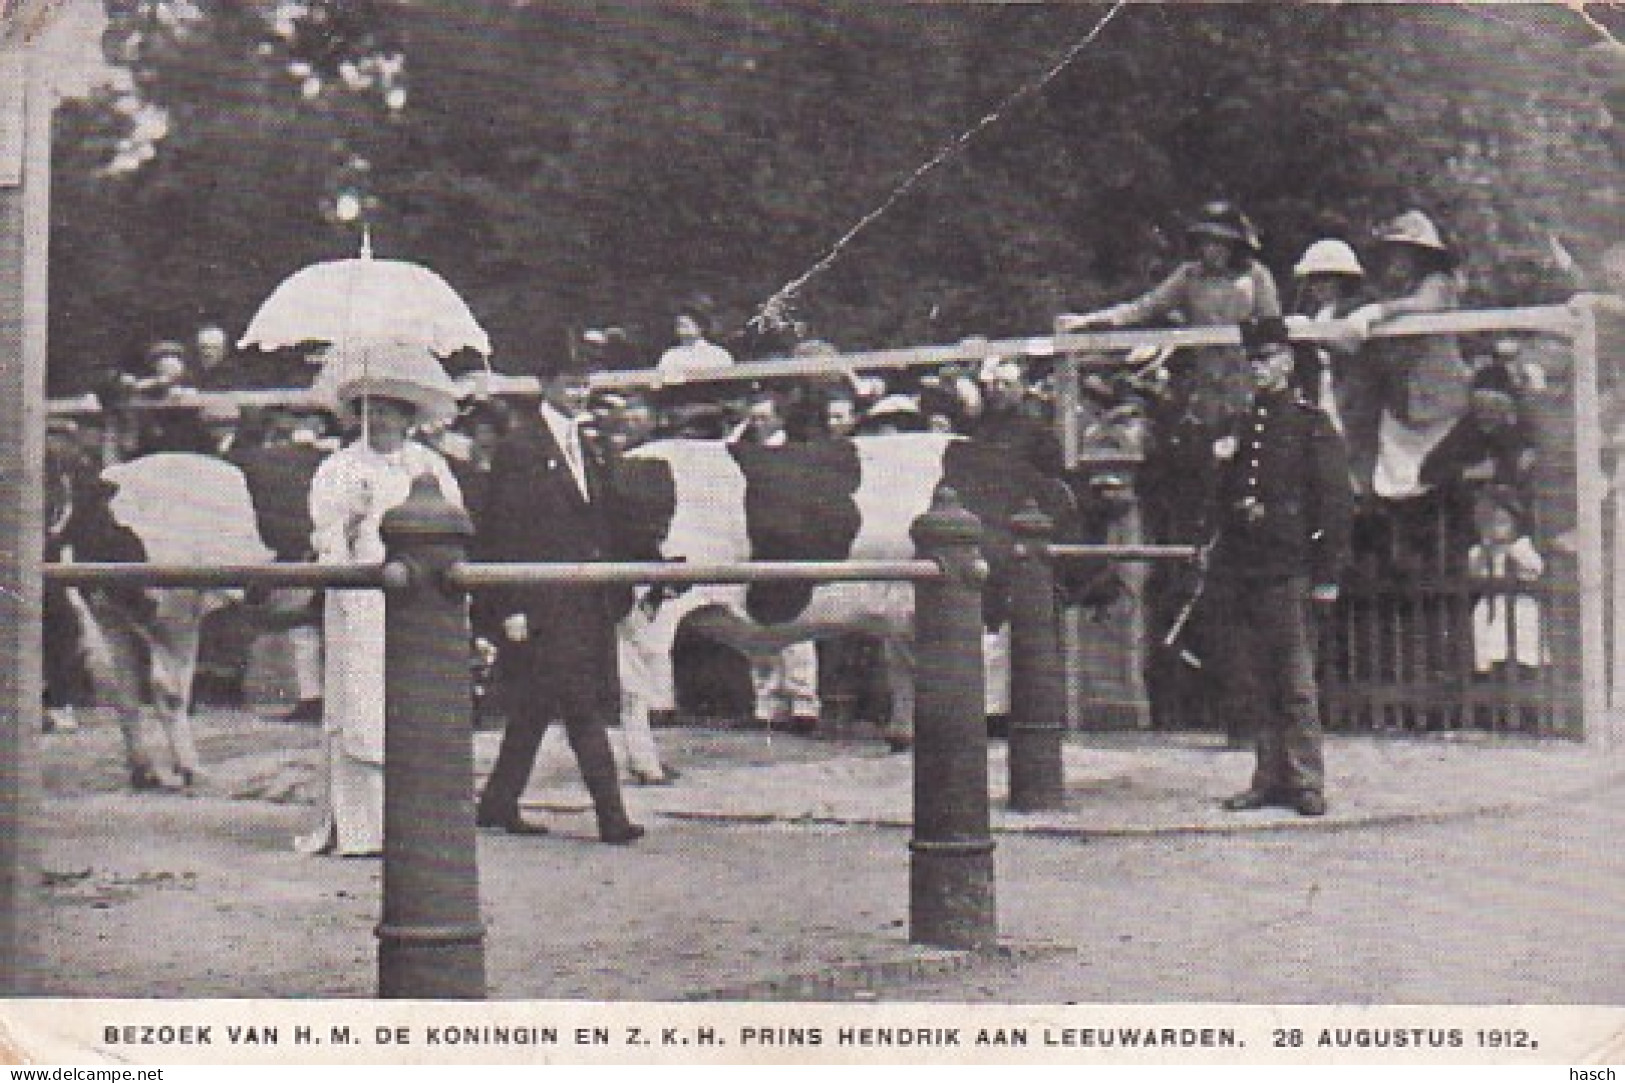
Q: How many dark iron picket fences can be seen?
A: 1